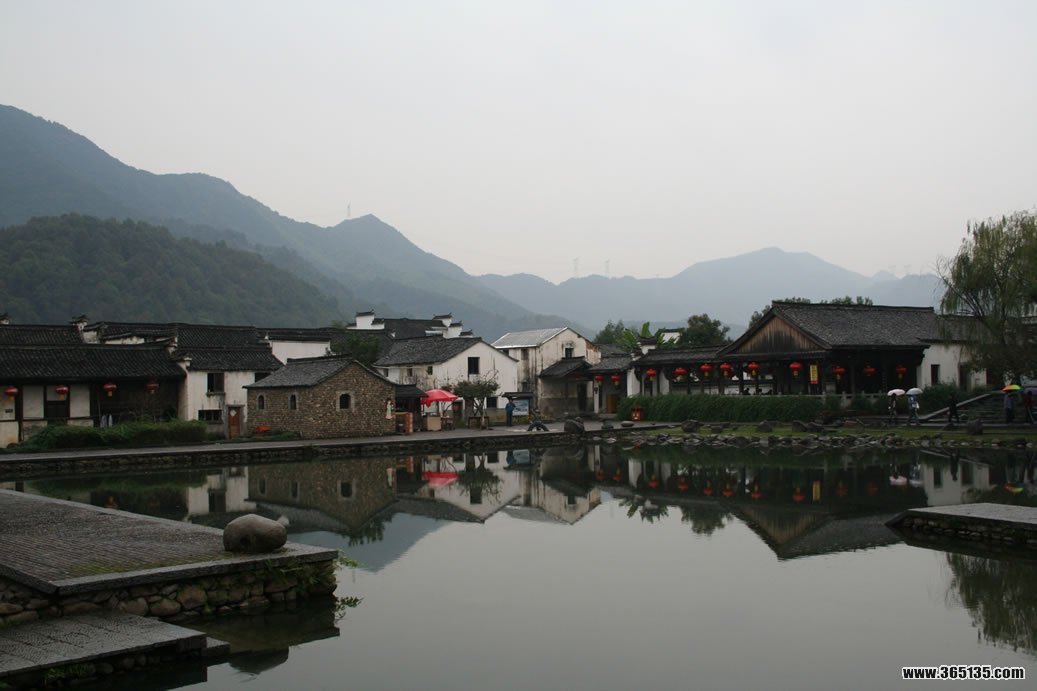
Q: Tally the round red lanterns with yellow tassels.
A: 15